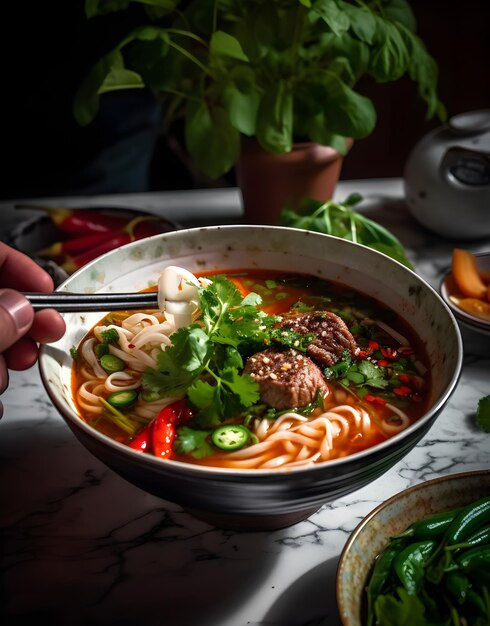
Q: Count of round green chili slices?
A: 3